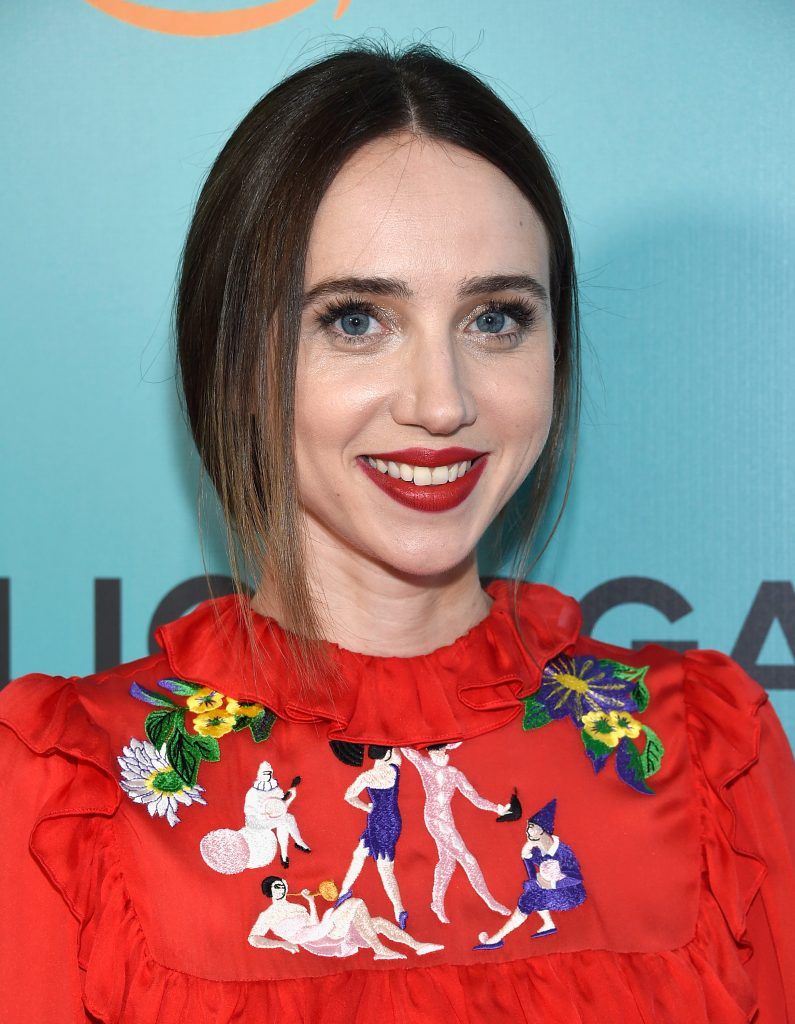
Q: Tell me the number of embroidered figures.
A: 5